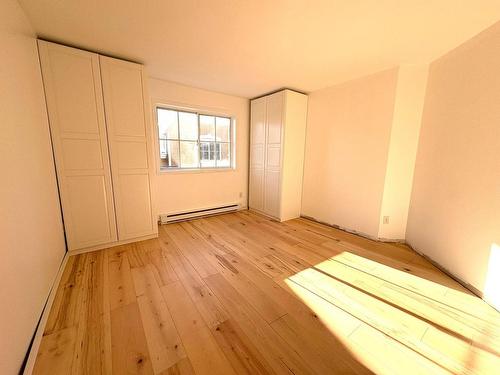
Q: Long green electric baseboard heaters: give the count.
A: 0